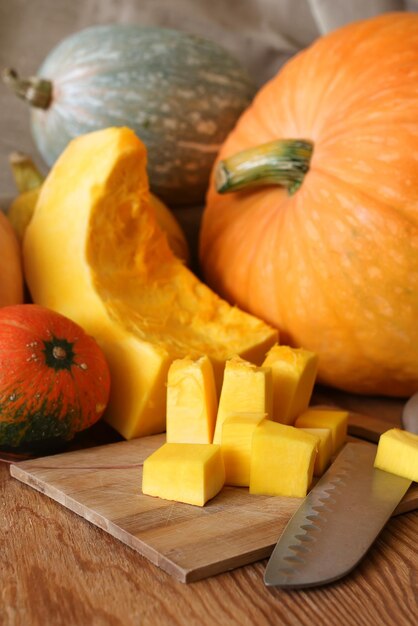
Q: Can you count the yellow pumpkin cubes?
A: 9